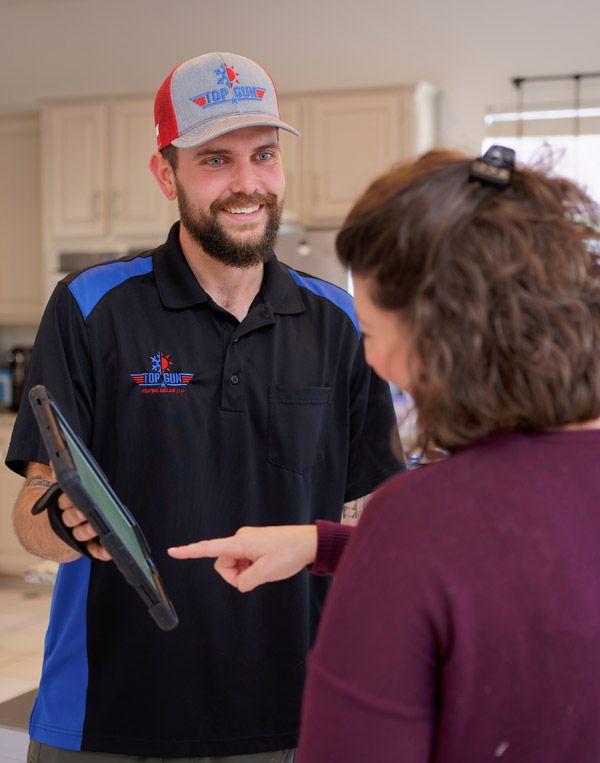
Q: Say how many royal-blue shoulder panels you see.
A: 2